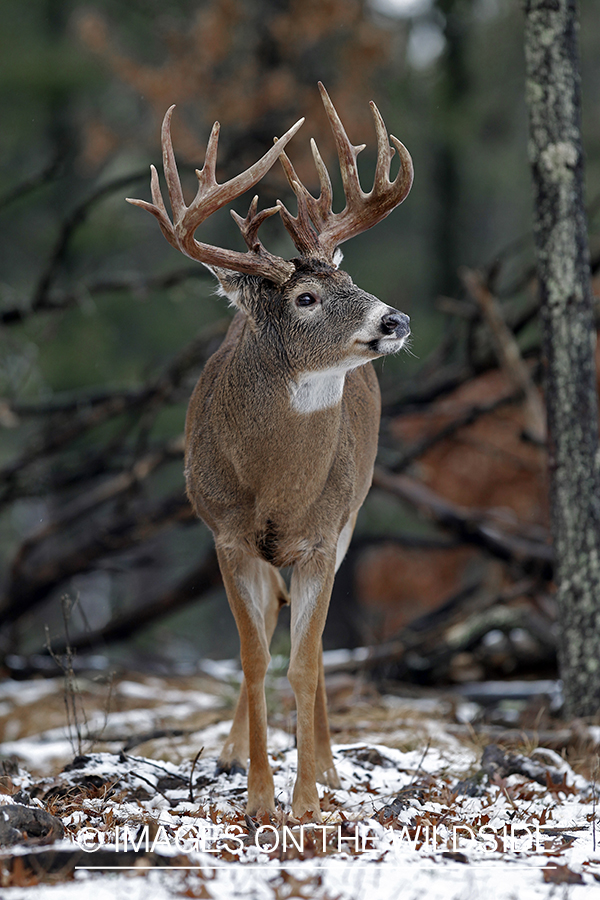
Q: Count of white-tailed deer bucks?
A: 1